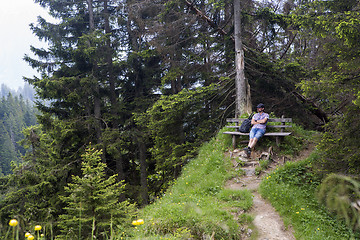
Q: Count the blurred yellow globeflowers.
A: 6